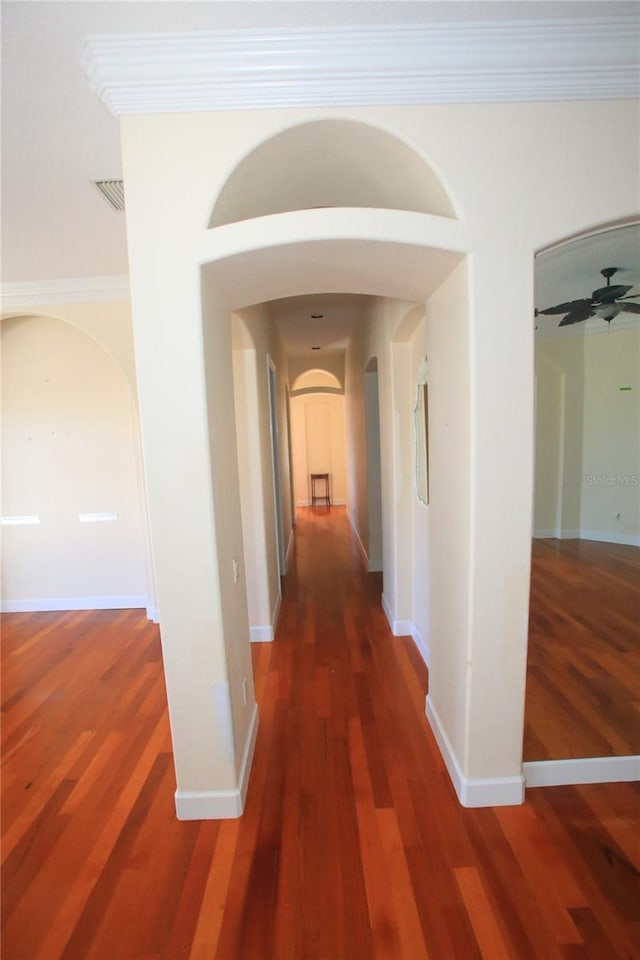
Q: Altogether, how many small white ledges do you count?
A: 2